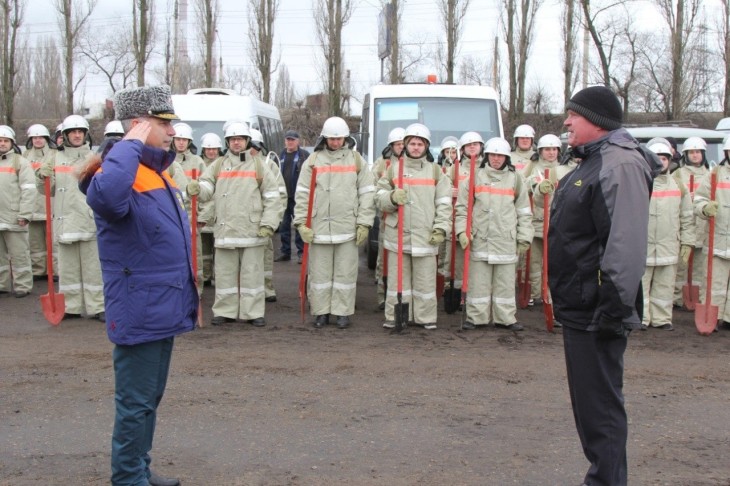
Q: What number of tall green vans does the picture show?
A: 0